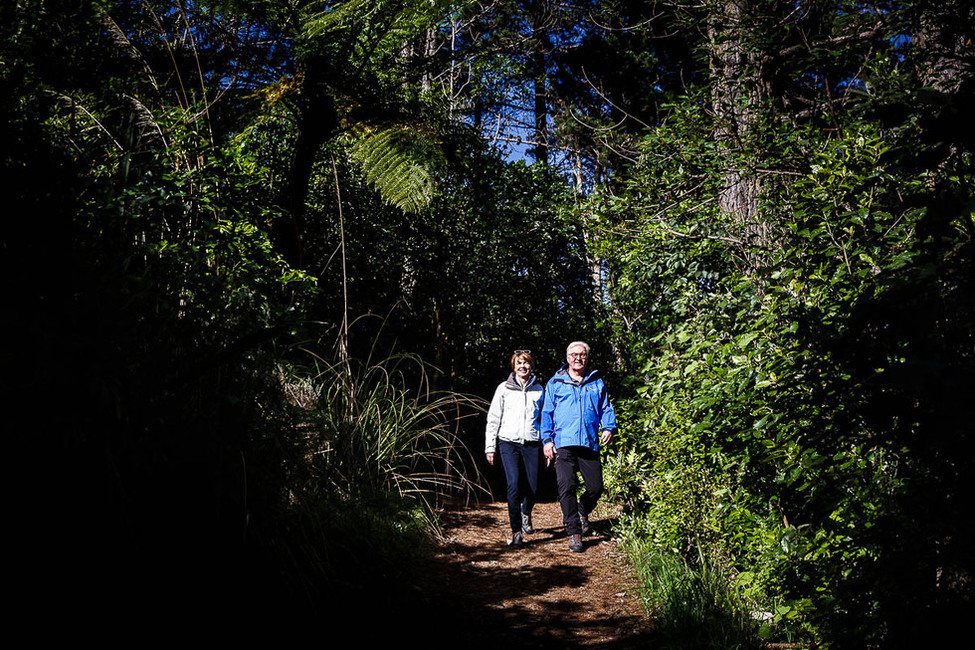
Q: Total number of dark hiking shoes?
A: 4